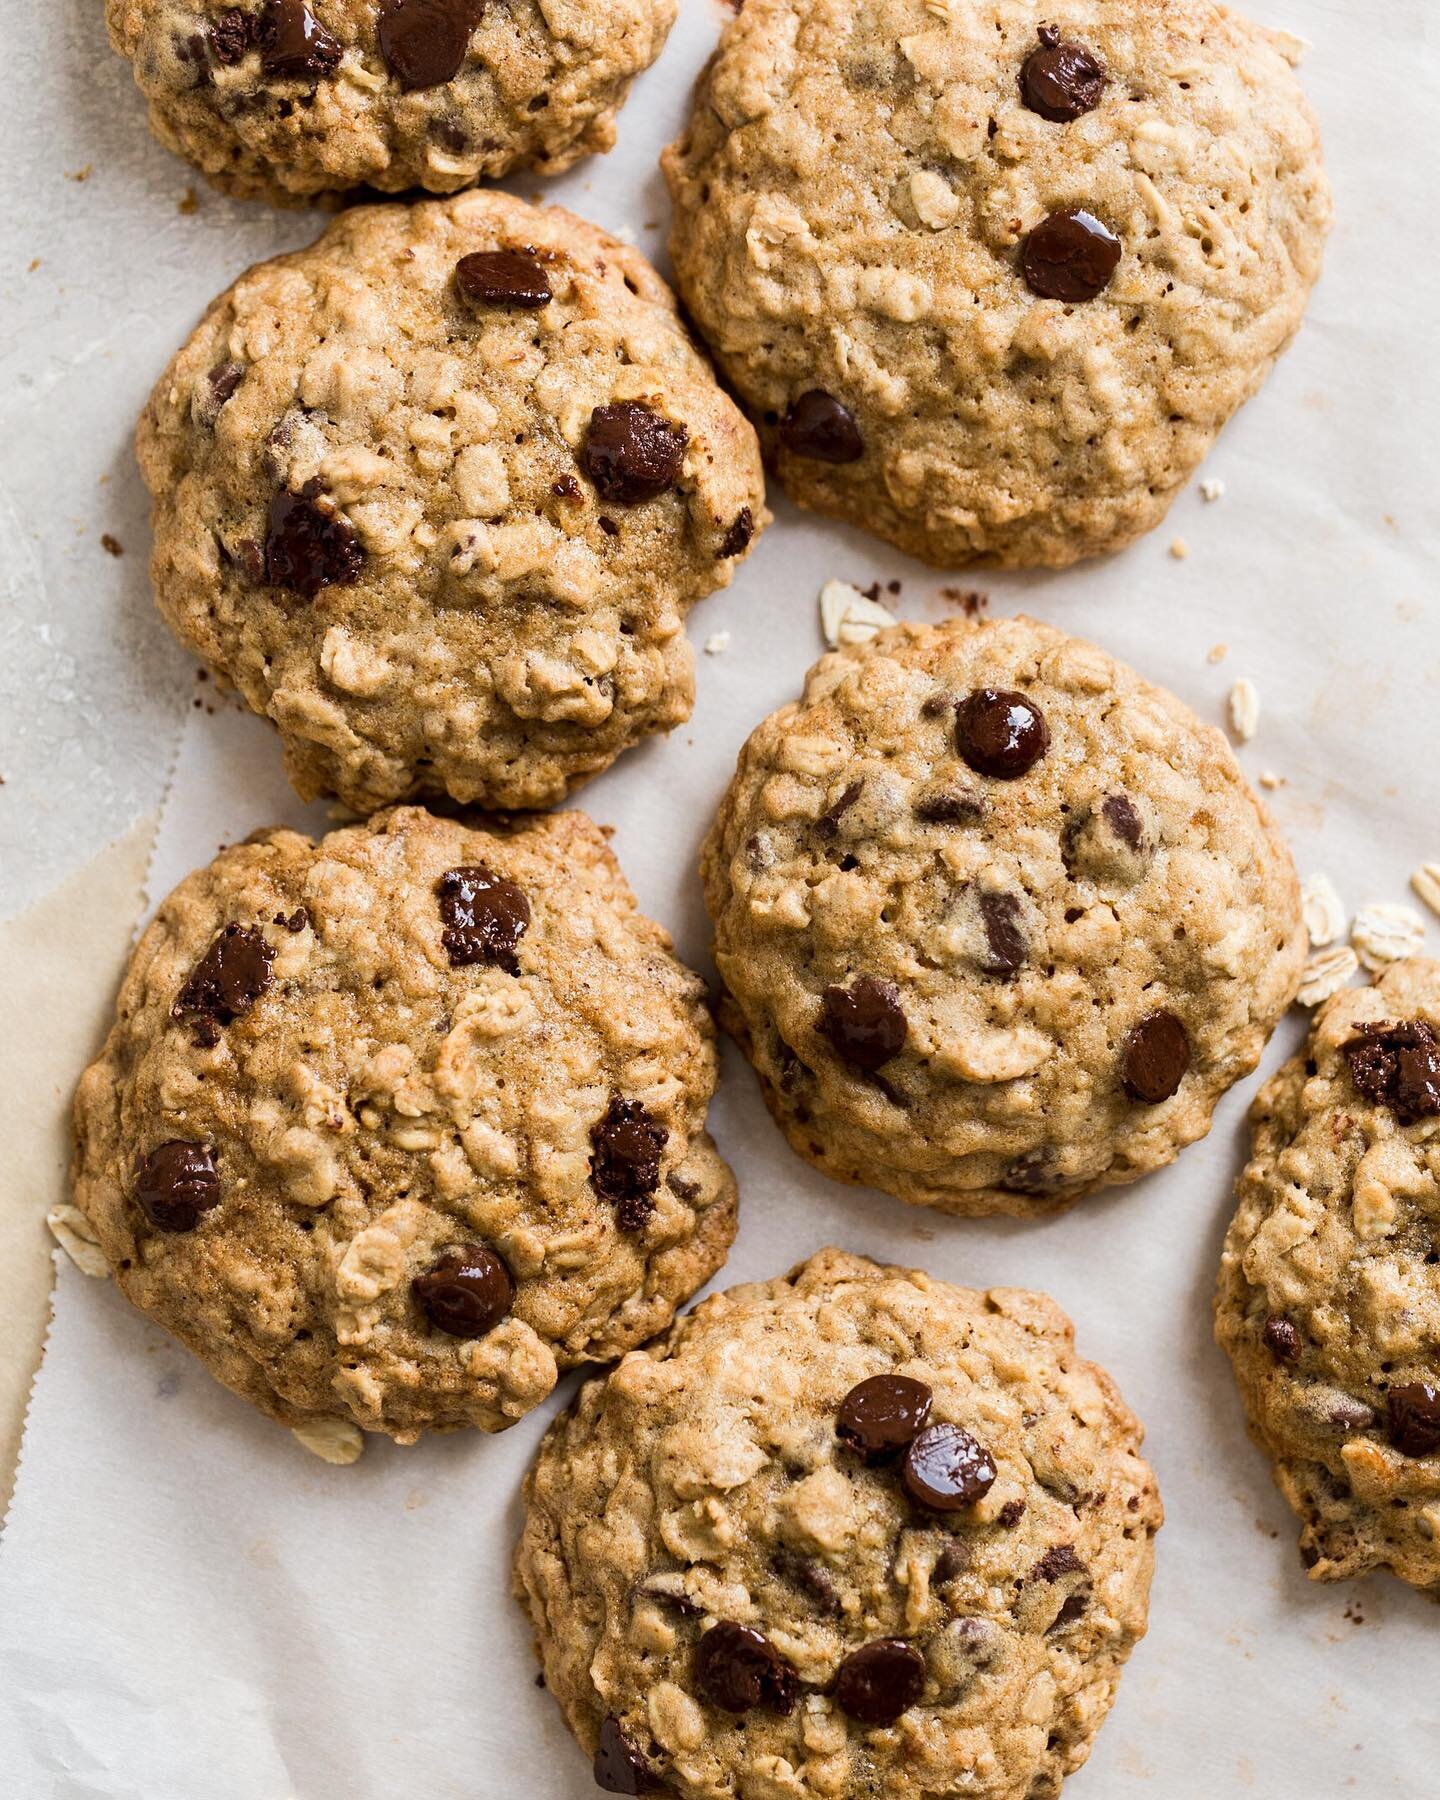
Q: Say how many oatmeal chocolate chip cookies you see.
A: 7